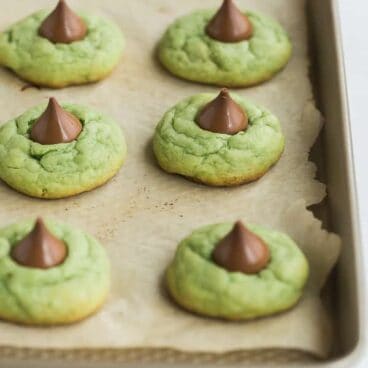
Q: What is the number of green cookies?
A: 6